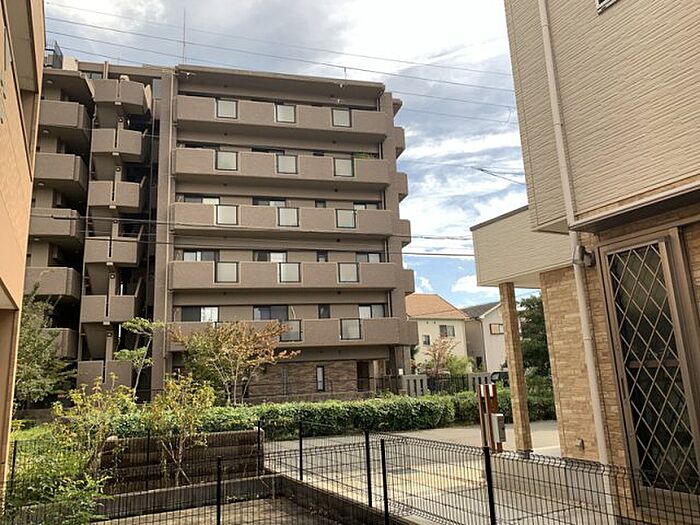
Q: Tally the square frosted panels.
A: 14